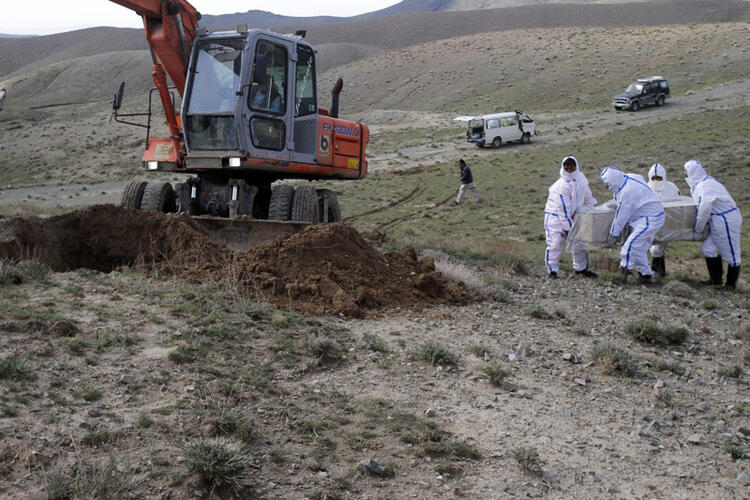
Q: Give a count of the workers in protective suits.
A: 4